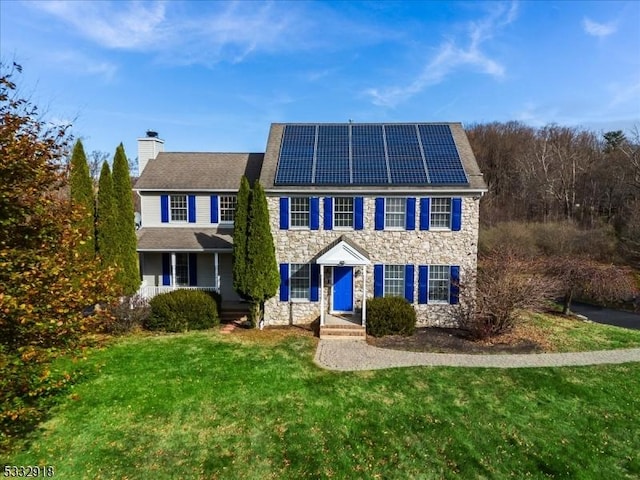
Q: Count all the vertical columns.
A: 4